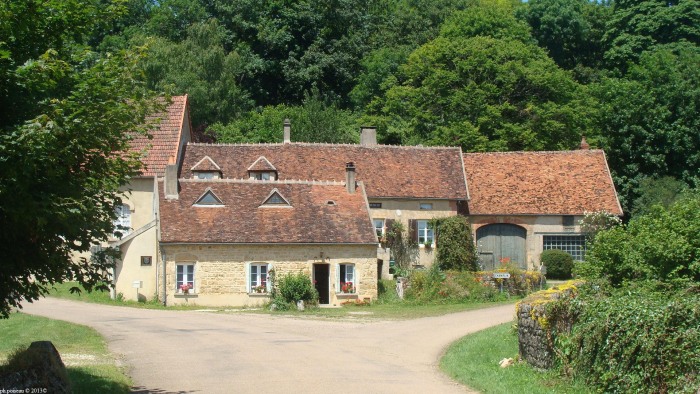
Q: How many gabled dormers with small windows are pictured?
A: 4